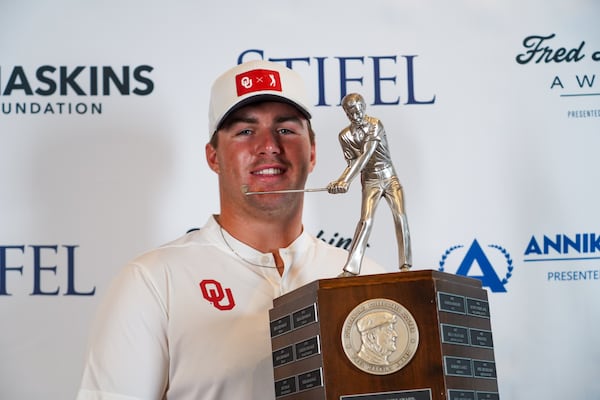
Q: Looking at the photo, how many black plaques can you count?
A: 15